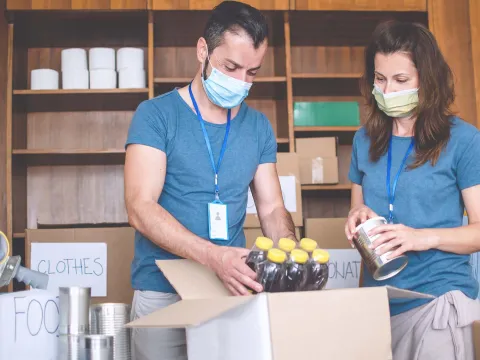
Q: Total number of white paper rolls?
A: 7